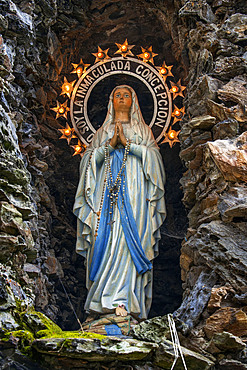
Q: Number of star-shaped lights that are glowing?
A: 12